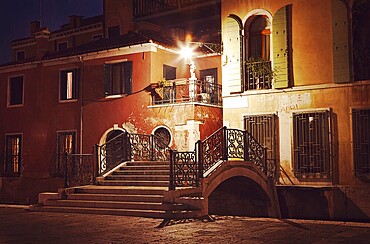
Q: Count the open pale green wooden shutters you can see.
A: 3